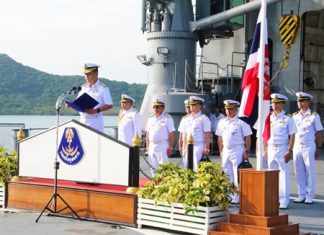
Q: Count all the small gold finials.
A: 3